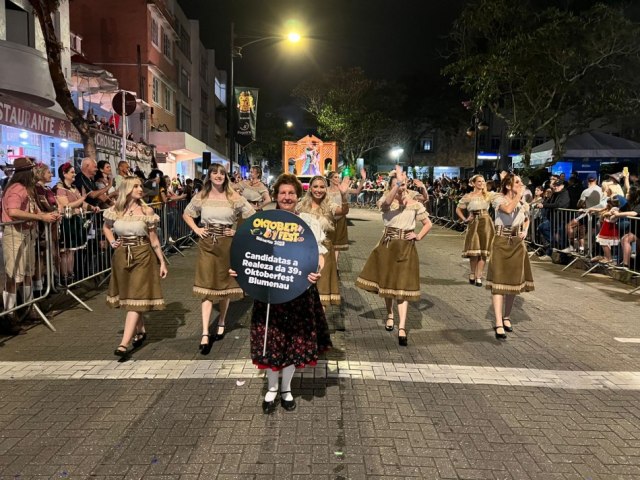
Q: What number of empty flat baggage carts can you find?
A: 0